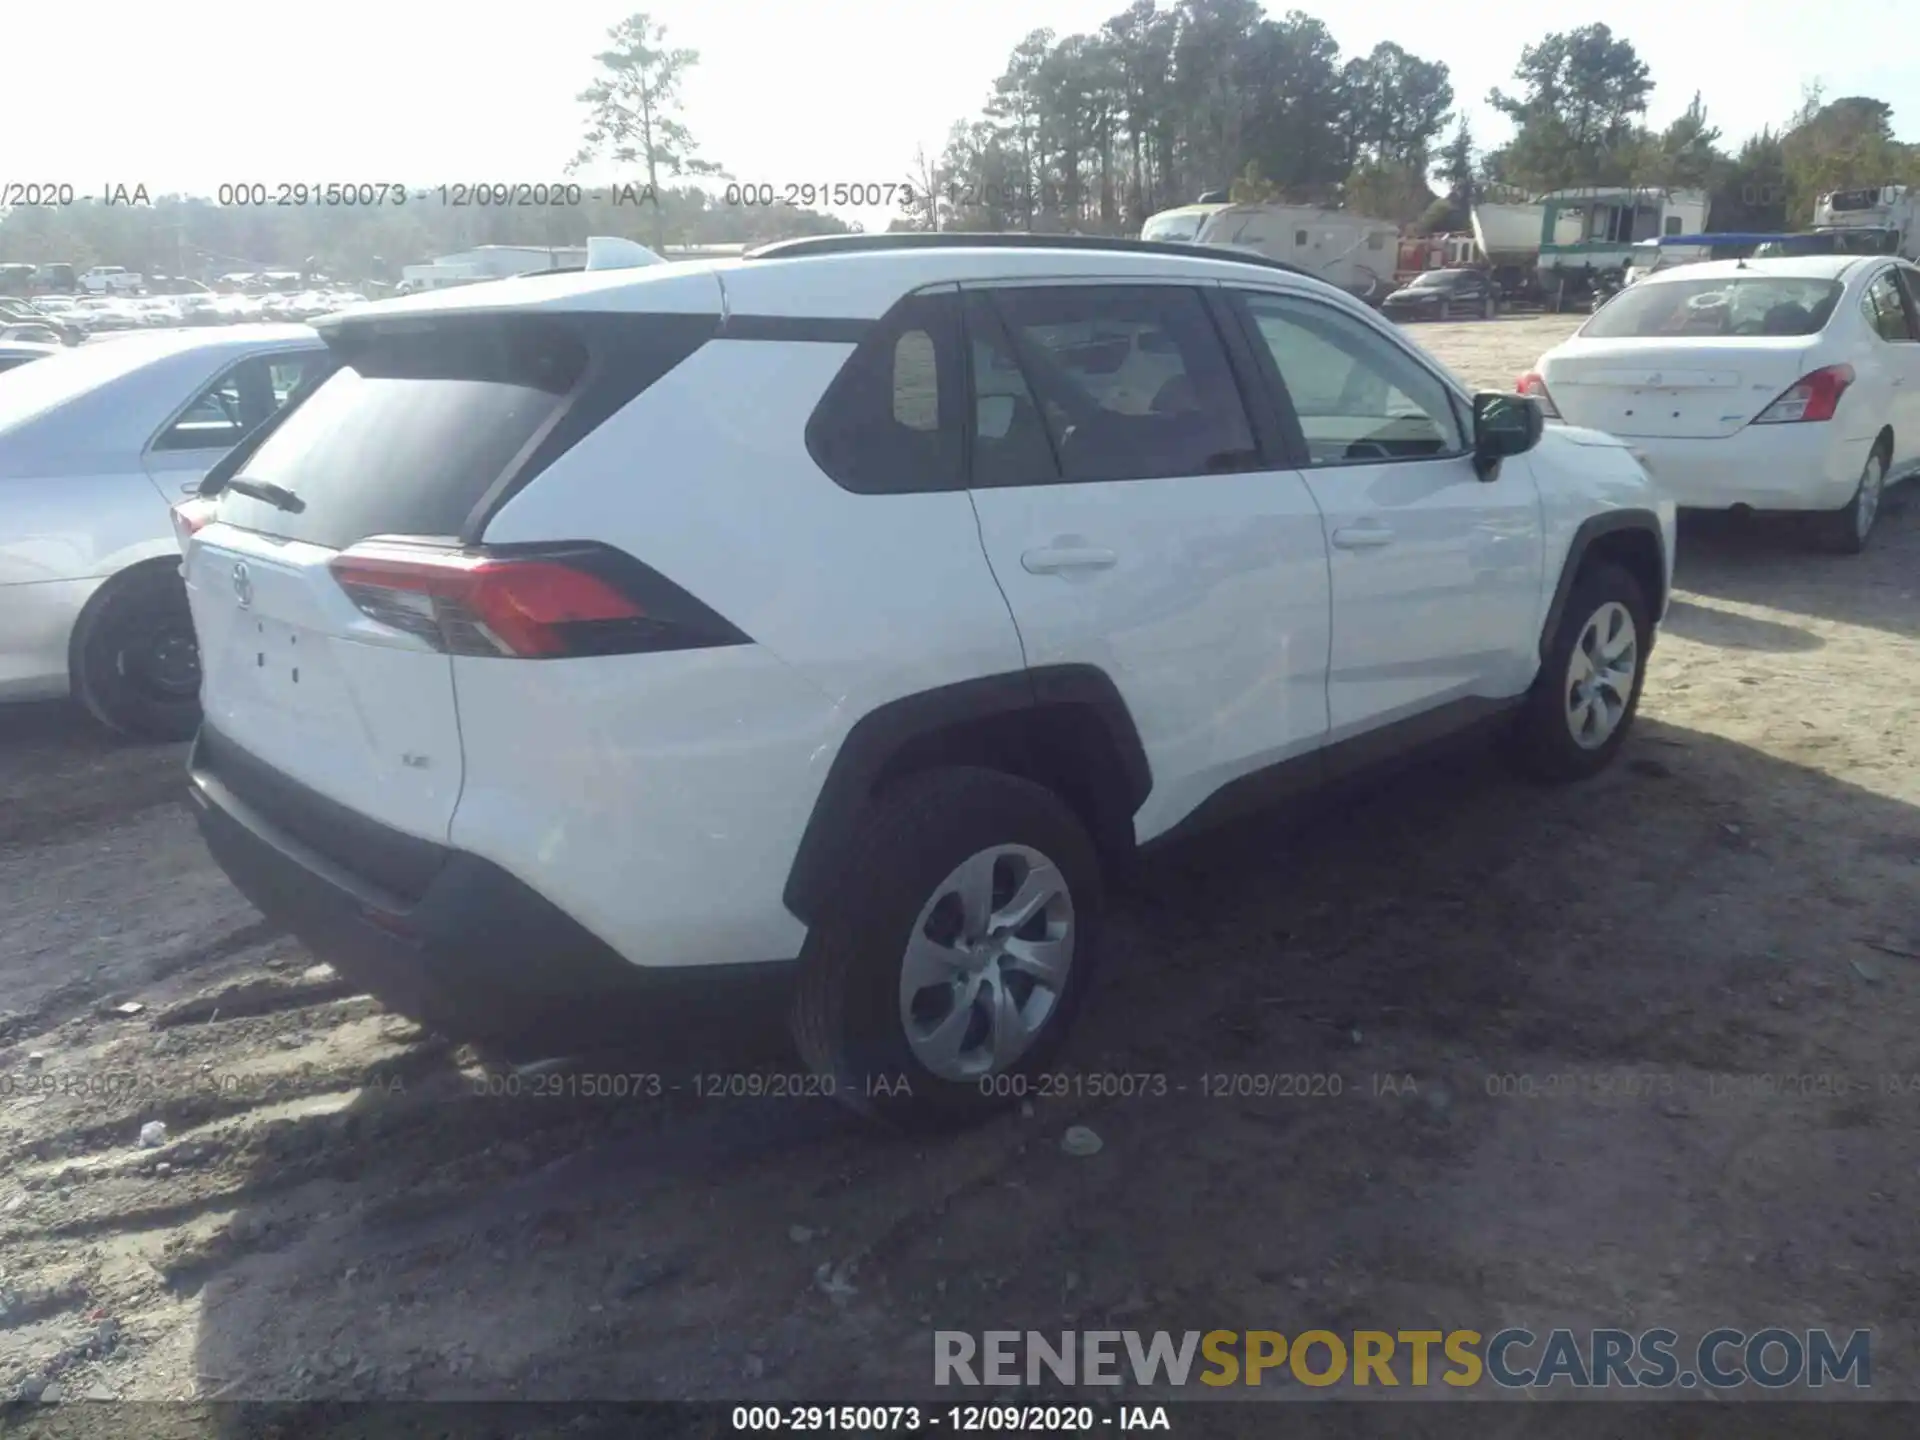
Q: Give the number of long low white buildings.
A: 1